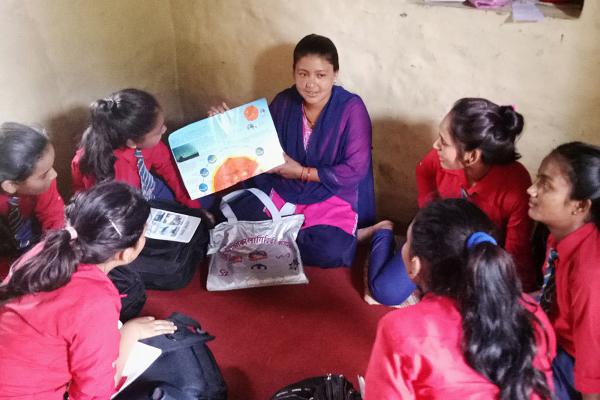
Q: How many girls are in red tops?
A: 6